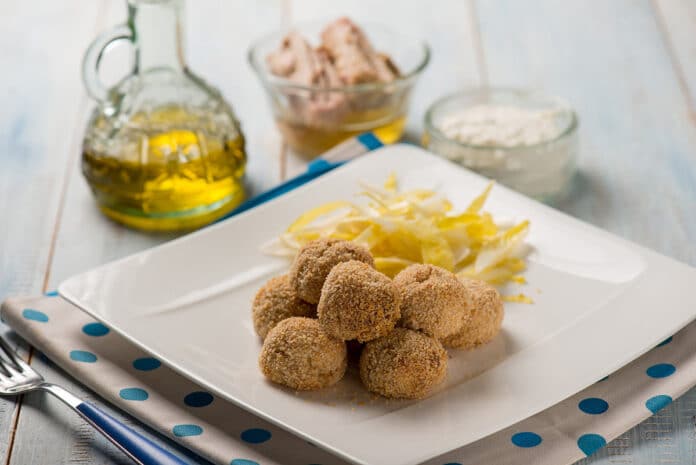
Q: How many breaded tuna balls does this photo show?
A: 7